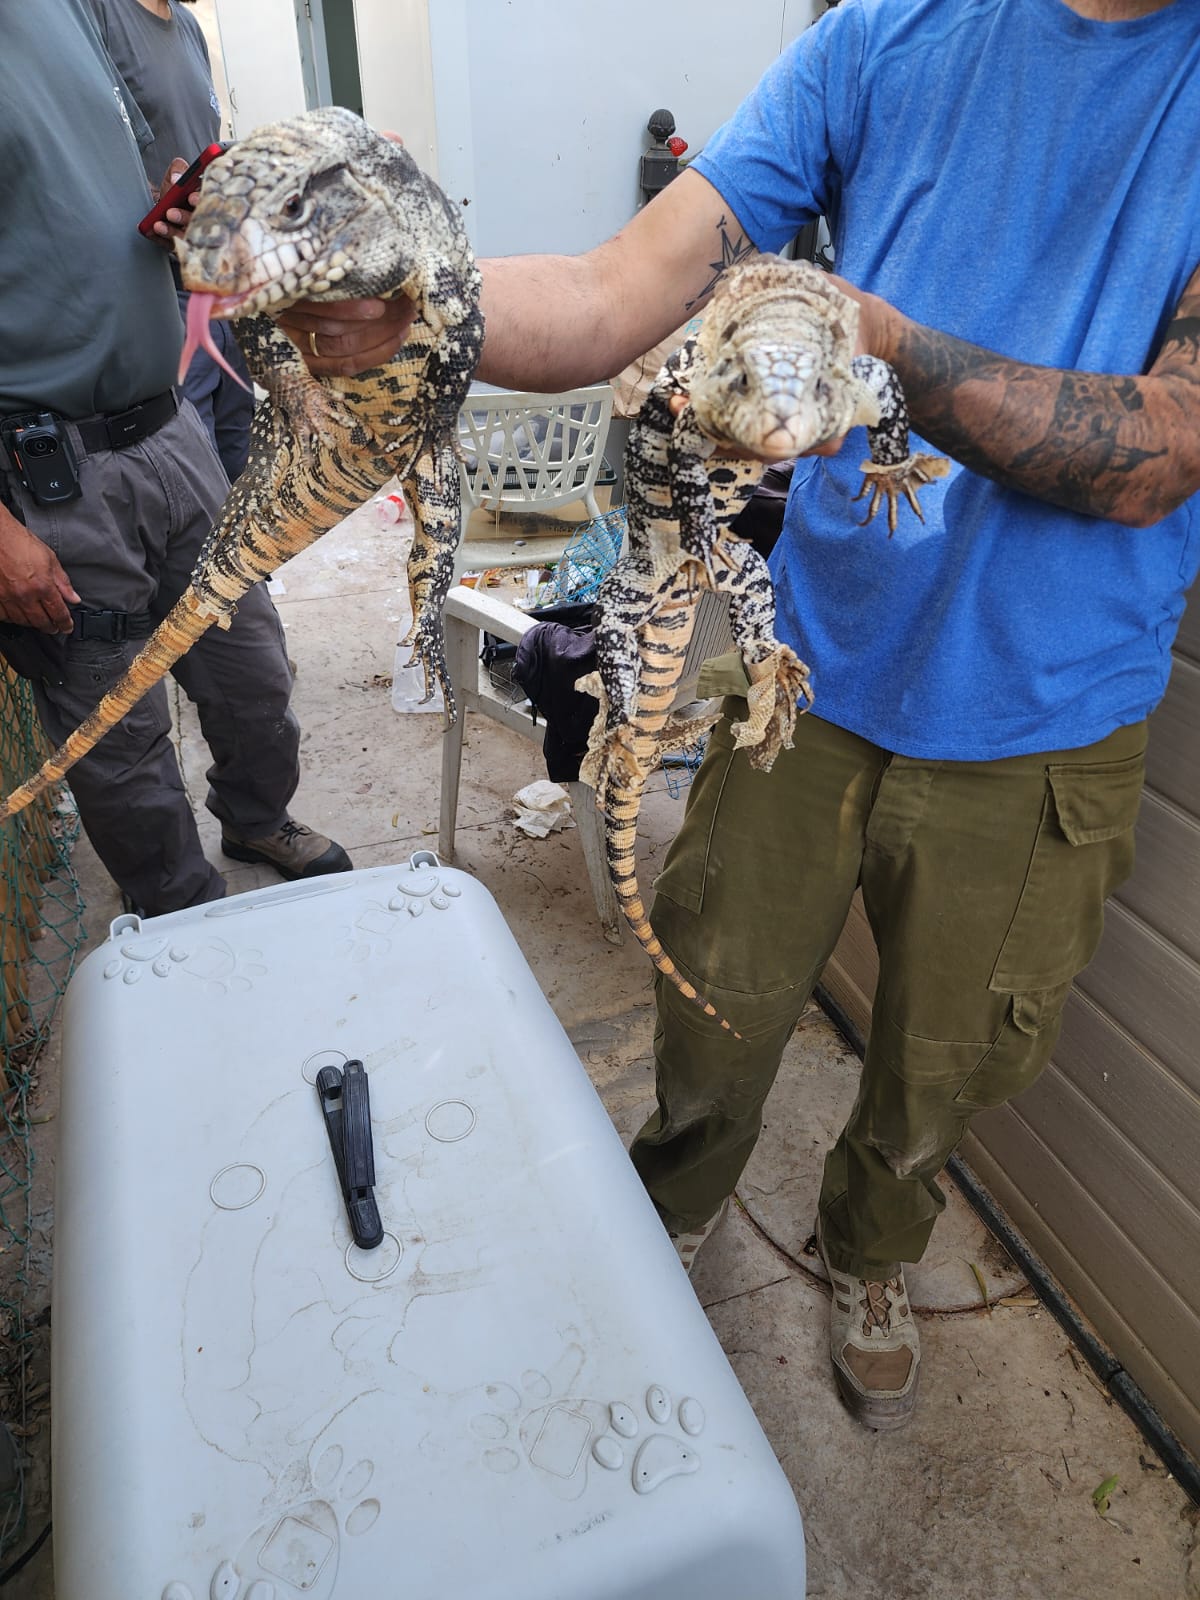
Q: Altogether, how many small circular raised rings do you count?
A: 4